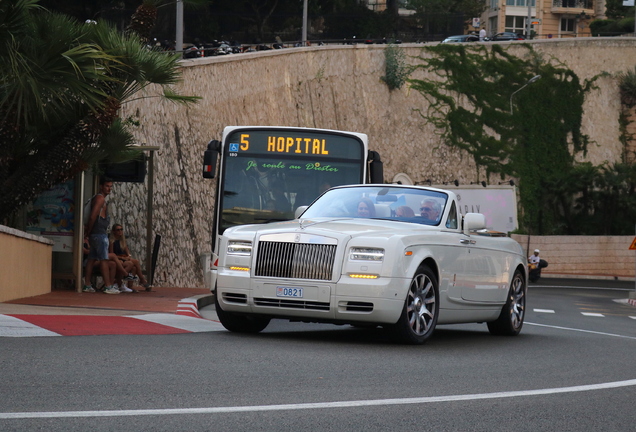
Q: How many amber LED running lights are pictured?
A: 2